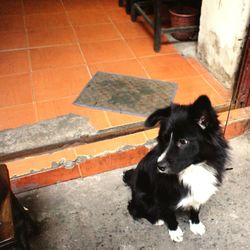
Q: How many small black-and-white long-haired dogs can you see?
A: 1